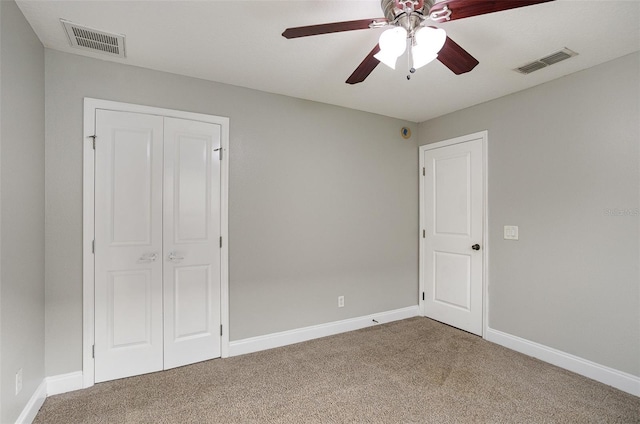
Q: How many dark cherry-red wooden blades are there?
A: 5